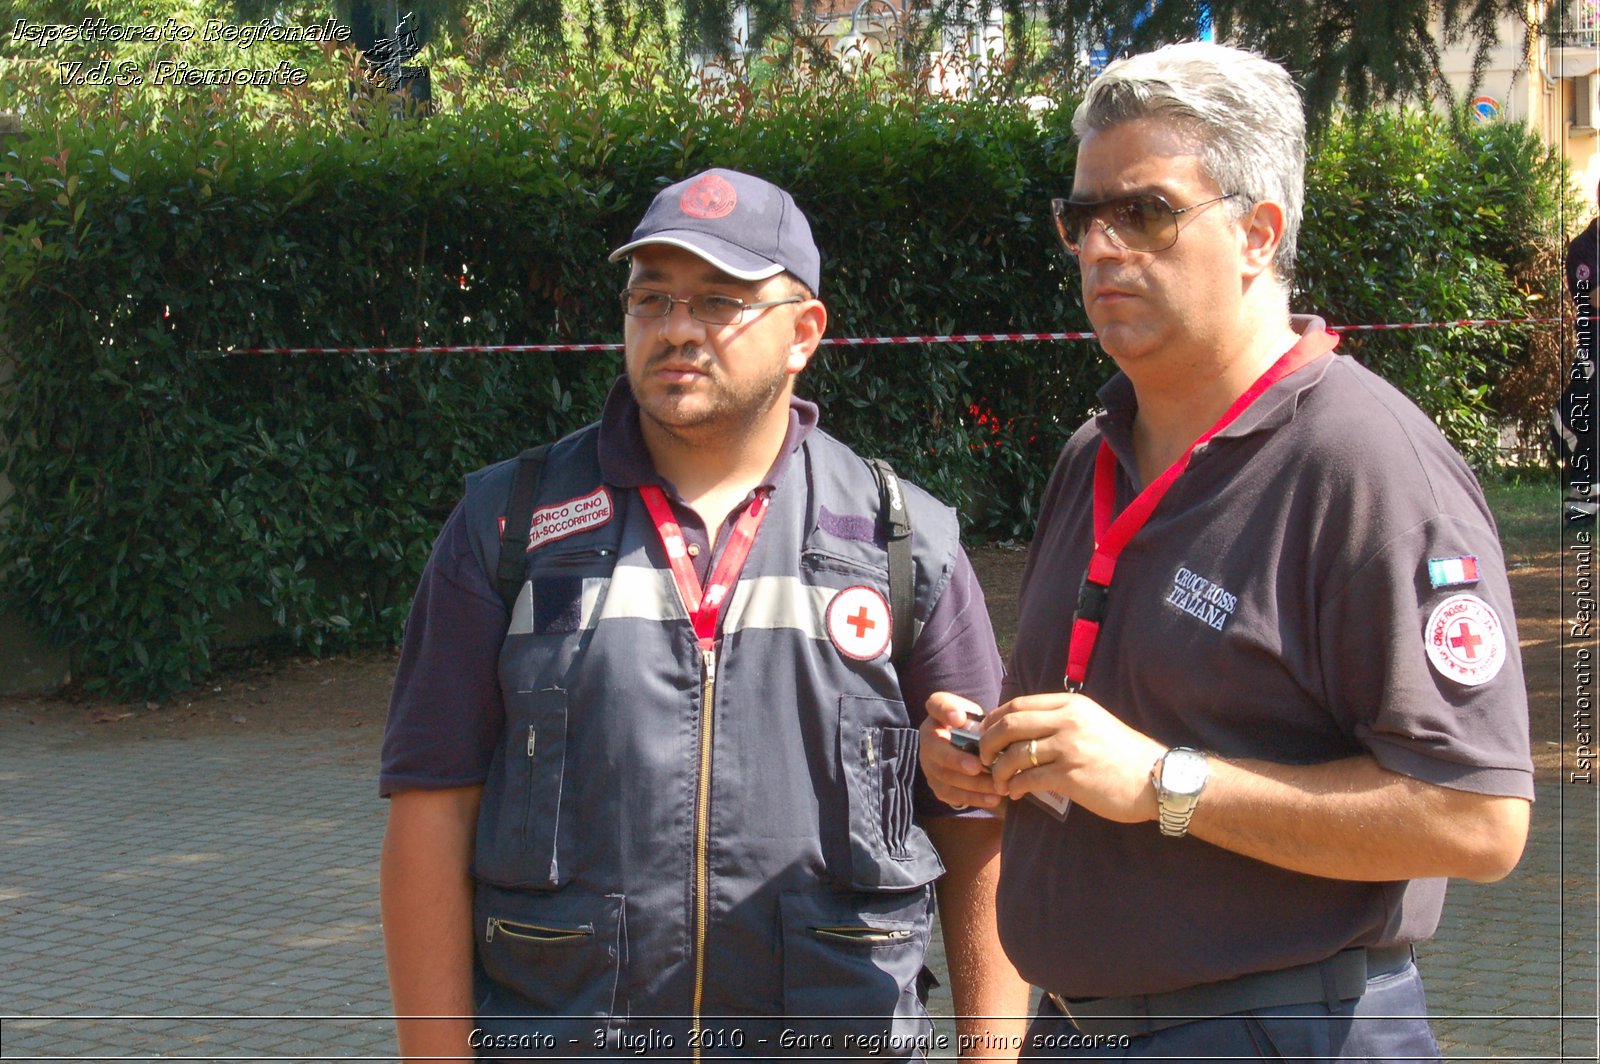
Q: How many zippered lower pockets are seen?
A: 2